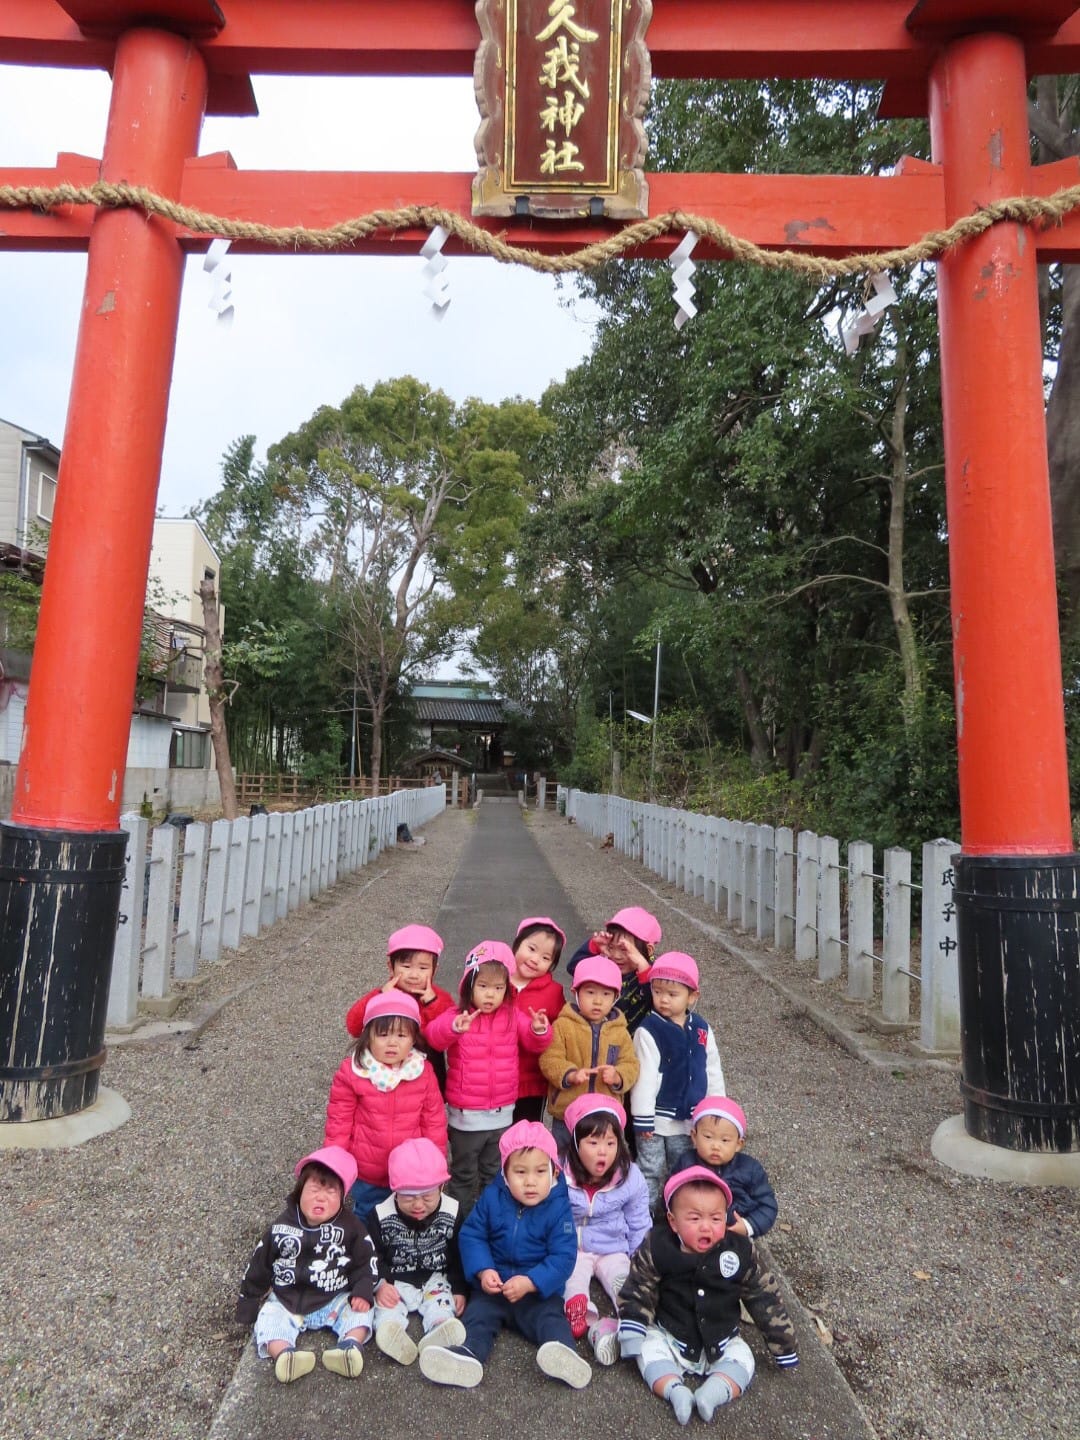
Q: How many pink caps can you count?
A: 13